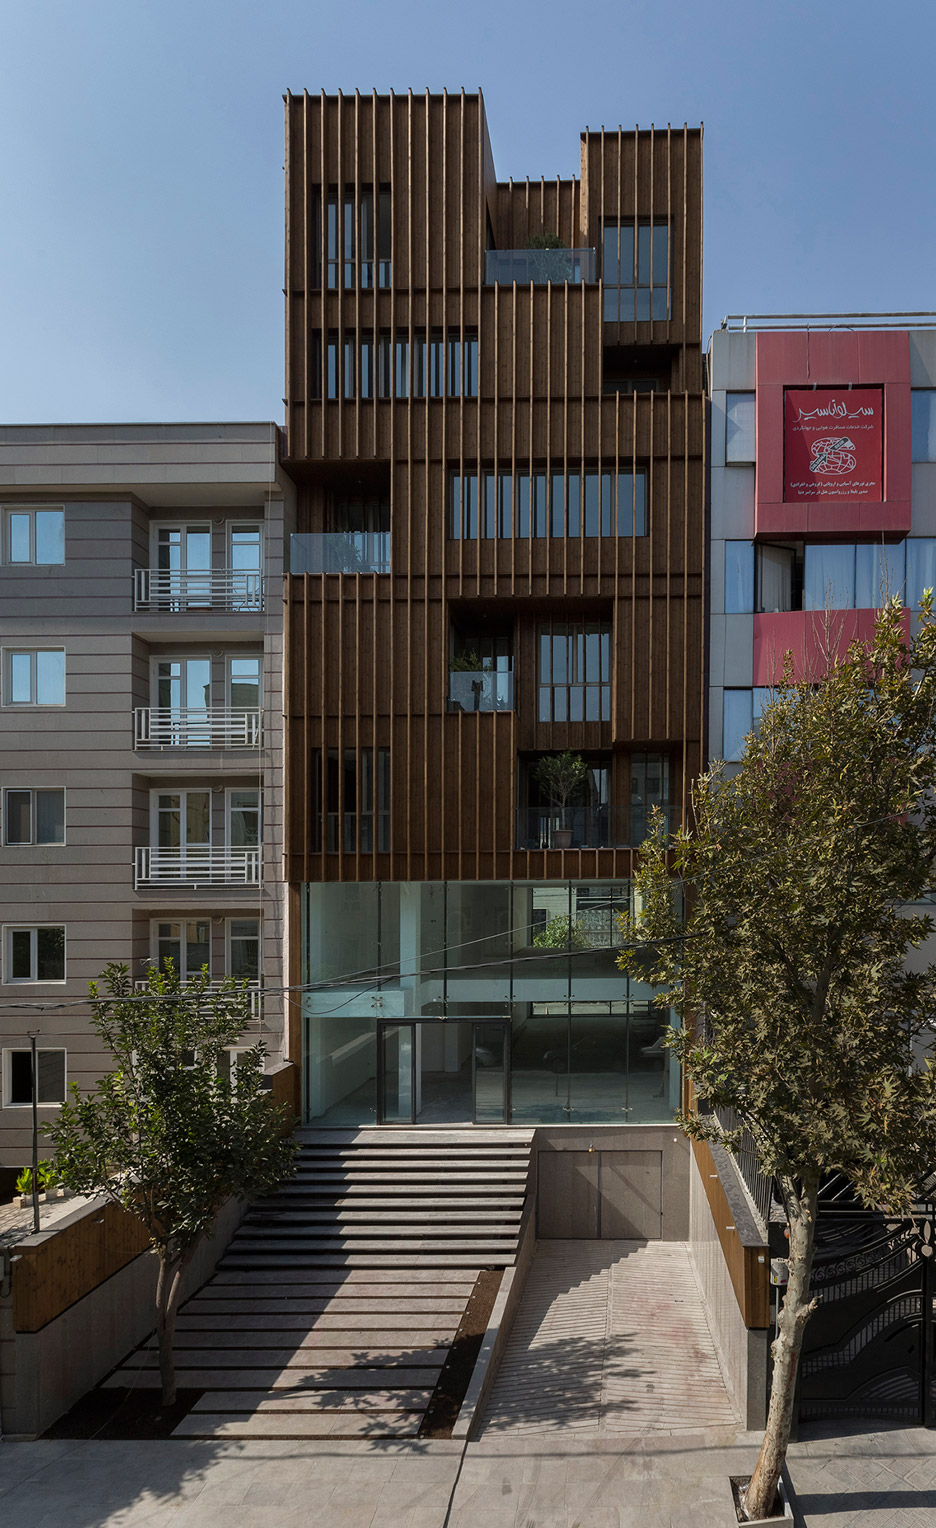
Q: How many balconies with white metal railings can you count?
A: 4